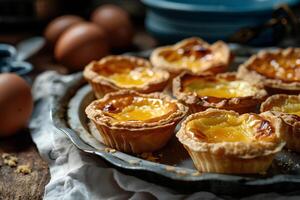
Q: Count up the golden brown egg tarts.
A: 7